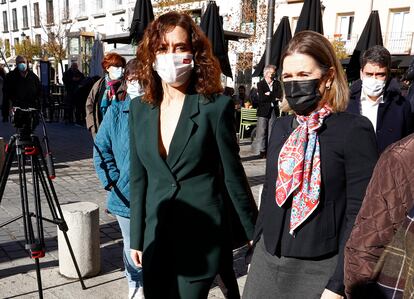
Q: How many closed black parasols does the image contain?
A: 5